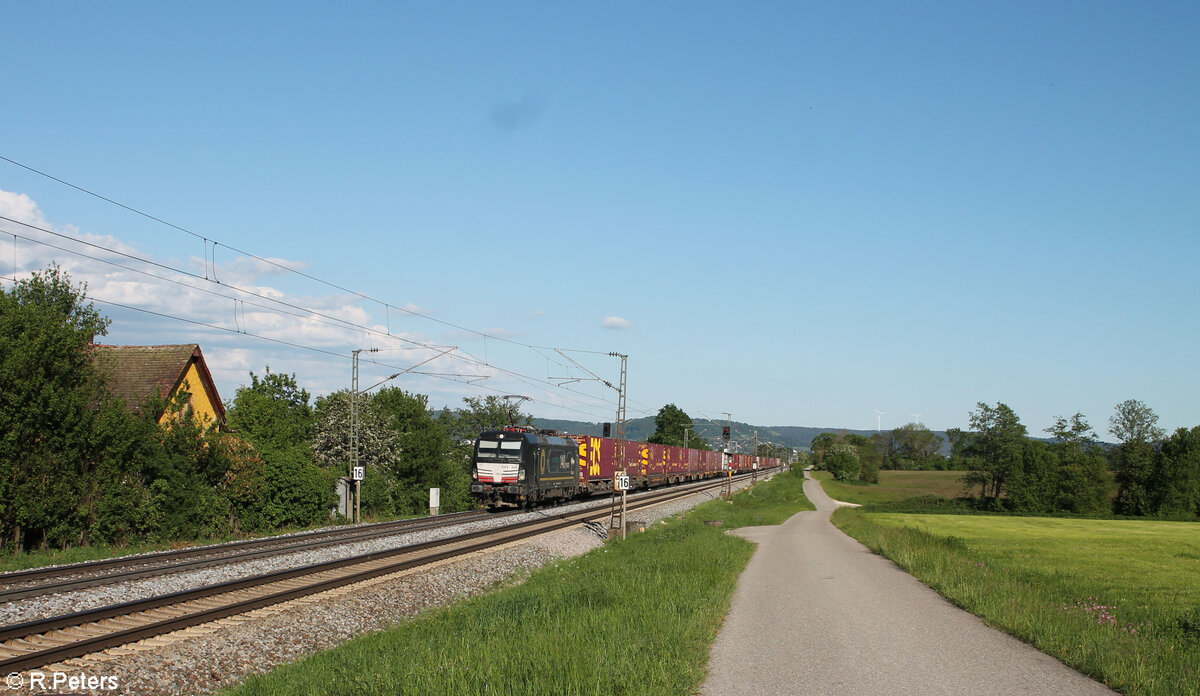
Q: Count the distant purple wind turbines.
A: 0